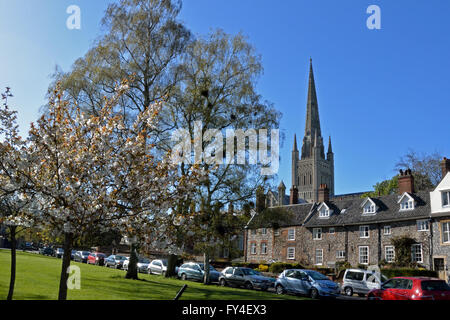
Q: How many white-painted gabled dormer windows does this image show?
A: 3